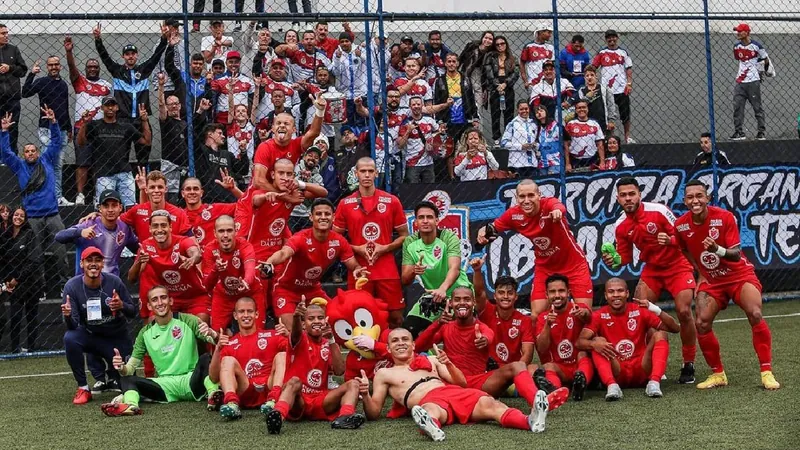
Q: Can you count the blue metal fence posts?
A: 5